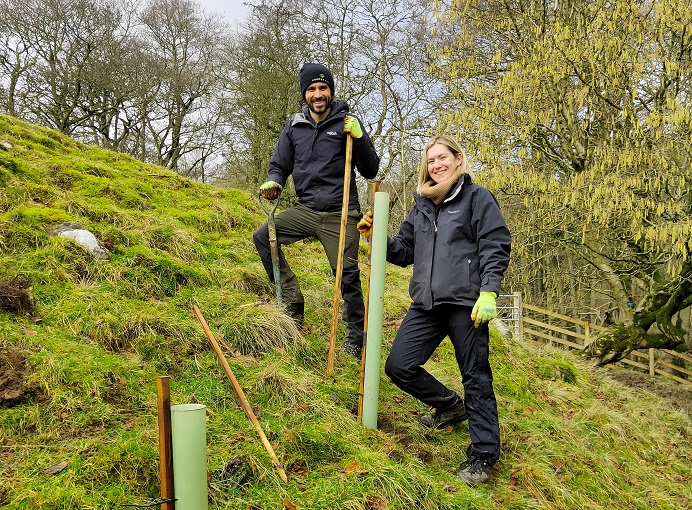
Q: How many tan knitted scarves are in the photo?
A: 1